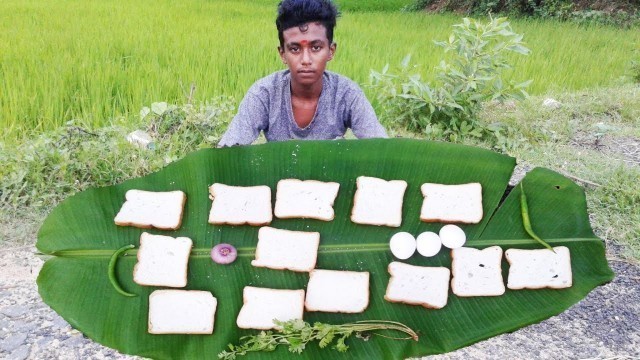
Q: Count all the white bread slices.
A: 13